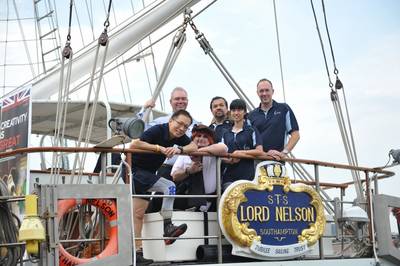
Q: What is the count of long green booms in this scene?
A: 0